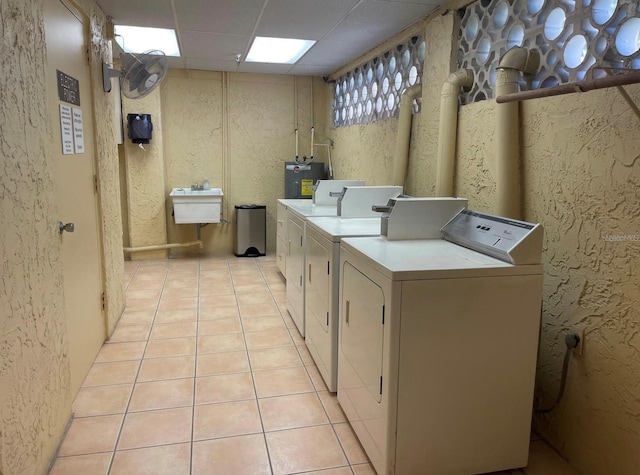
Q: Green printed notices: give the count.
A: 0